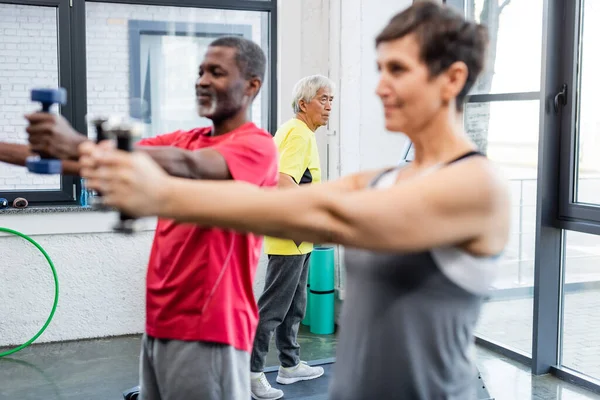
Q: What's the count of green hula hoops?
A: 1